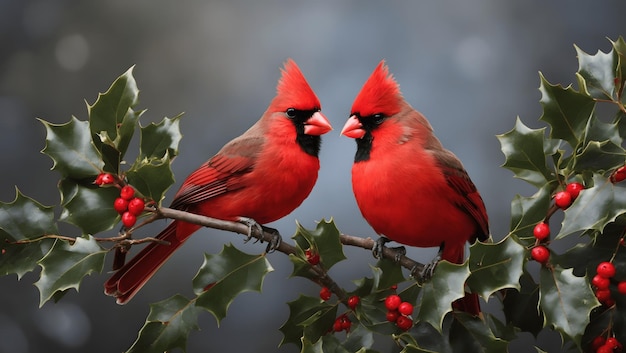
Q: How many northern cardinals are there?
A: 2